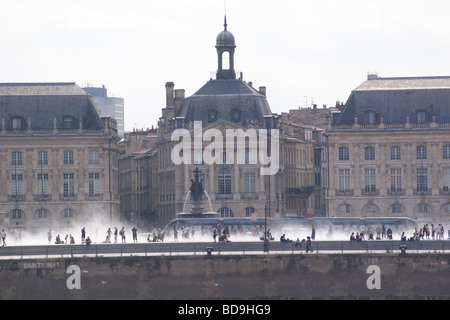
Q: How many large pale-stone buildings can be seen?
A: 3